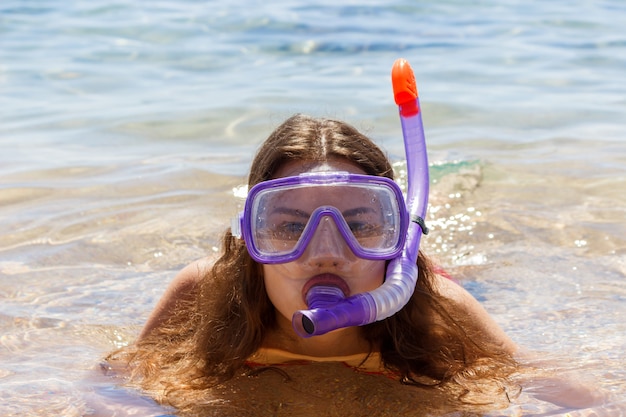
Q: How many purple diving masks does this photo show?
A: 1